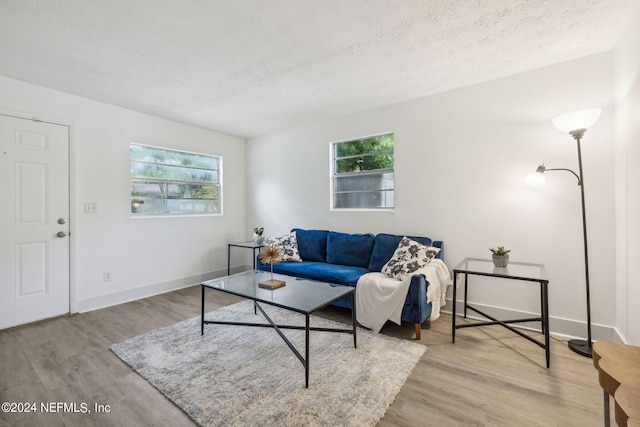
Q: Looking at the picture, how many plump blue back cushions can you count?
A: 3